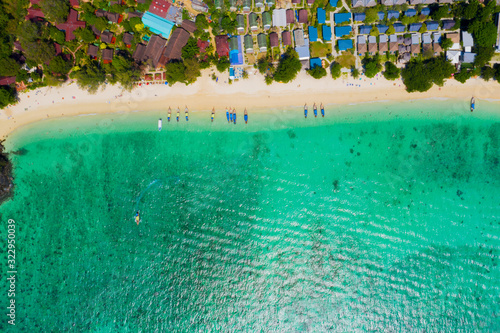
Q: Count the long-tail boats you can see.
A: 13